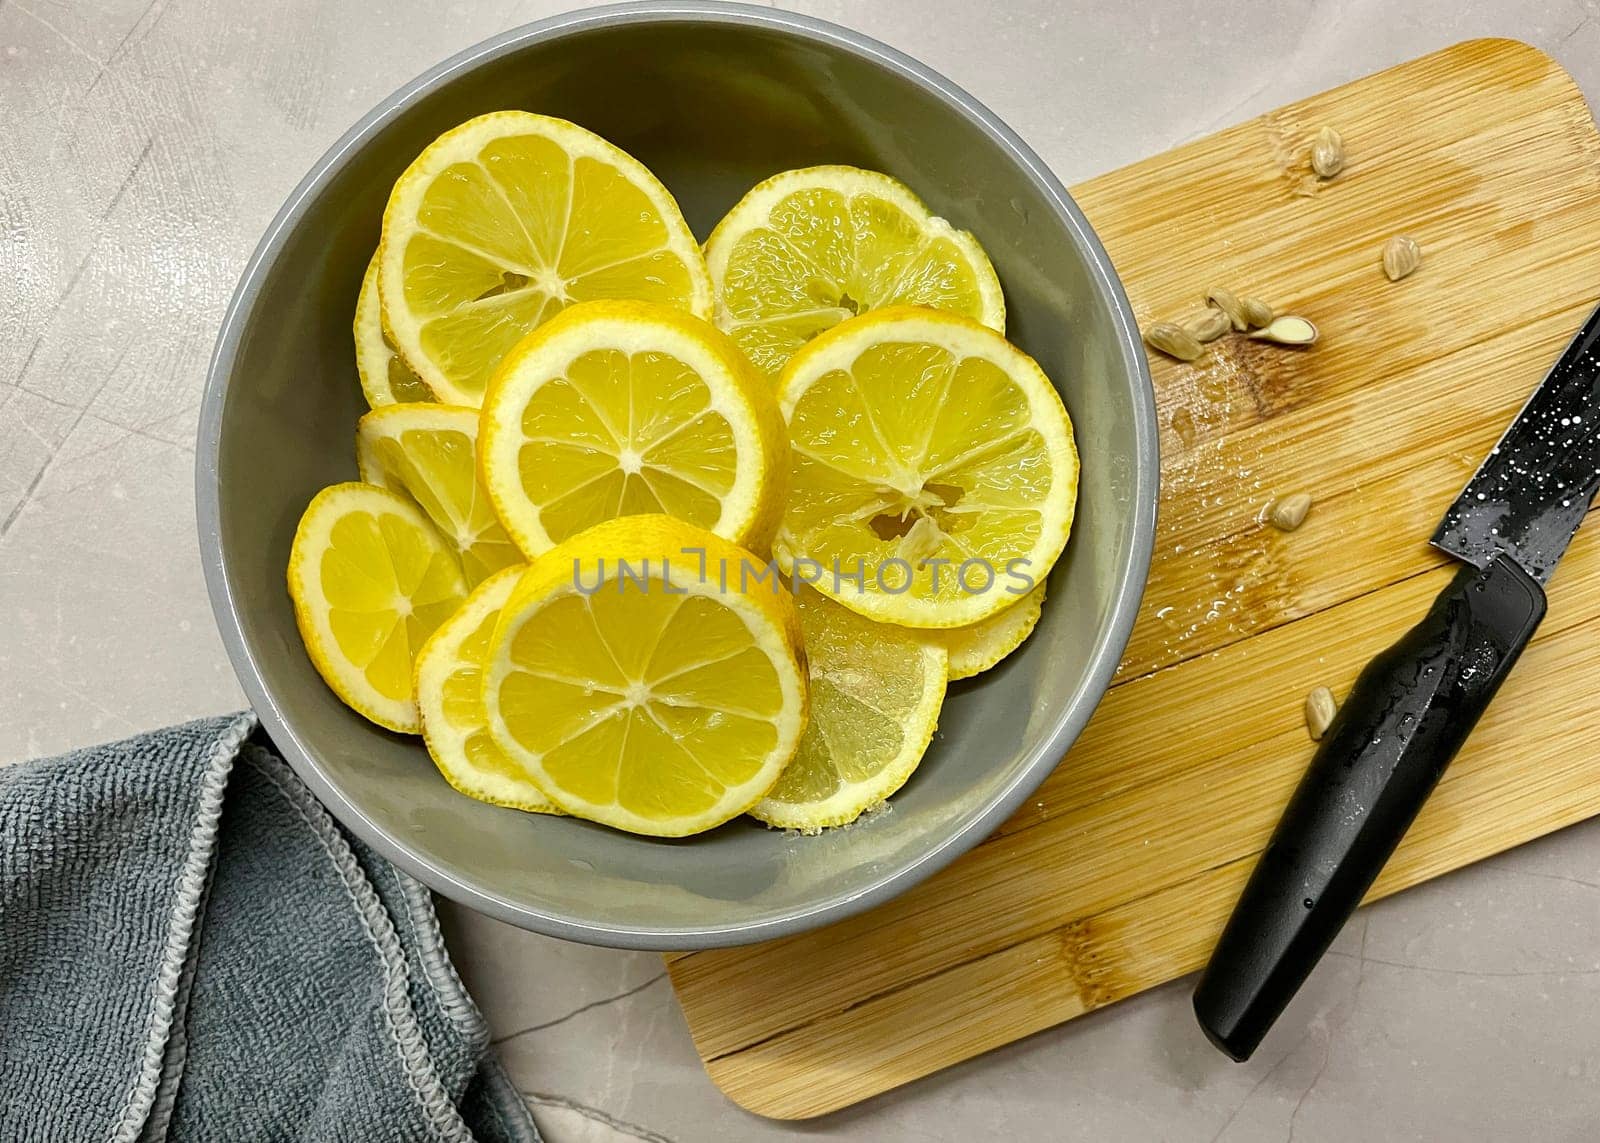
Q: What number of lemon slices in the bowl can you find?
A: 11